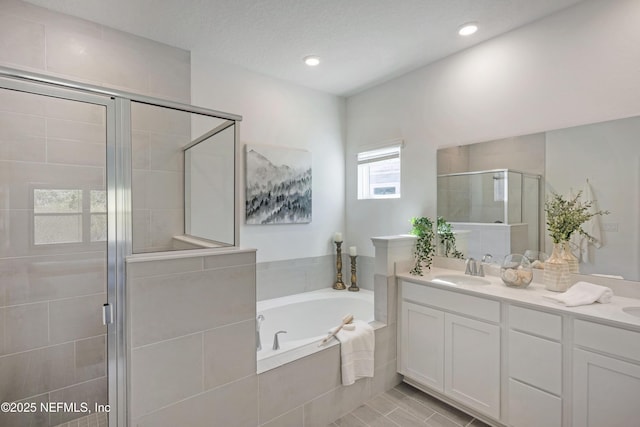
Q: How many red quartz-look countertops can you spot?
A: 0